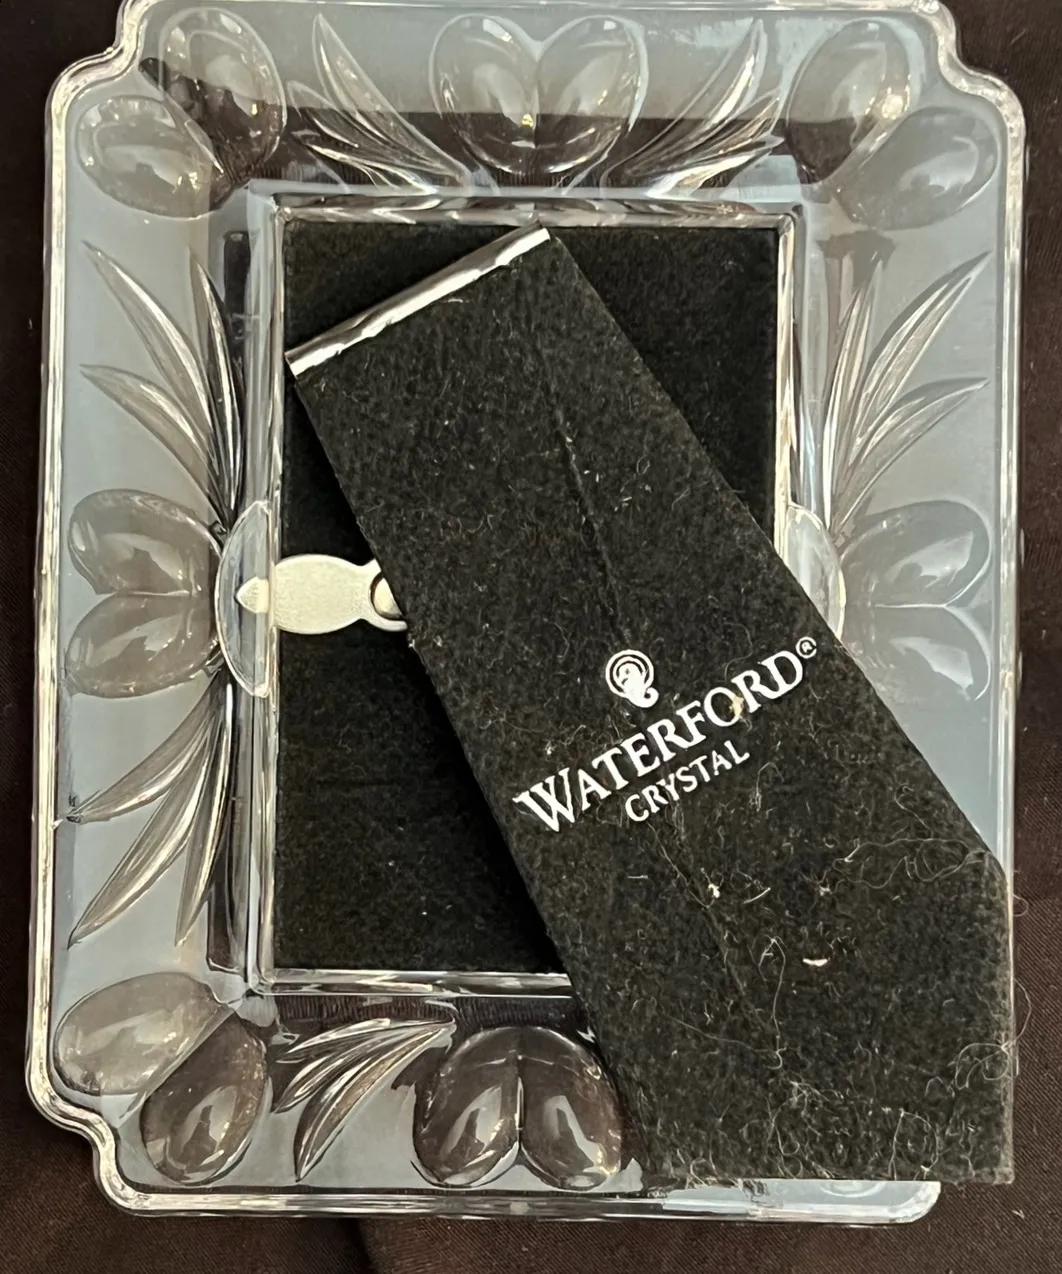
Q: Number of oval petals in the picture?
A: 14